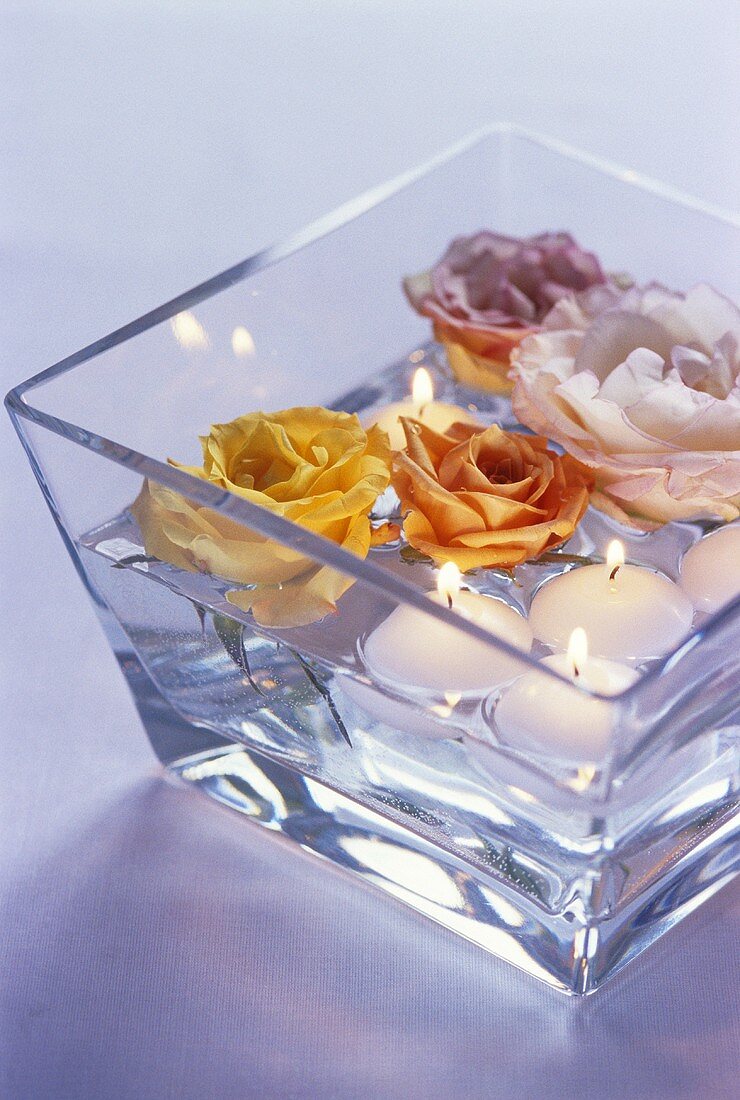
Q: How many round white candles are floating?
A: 5